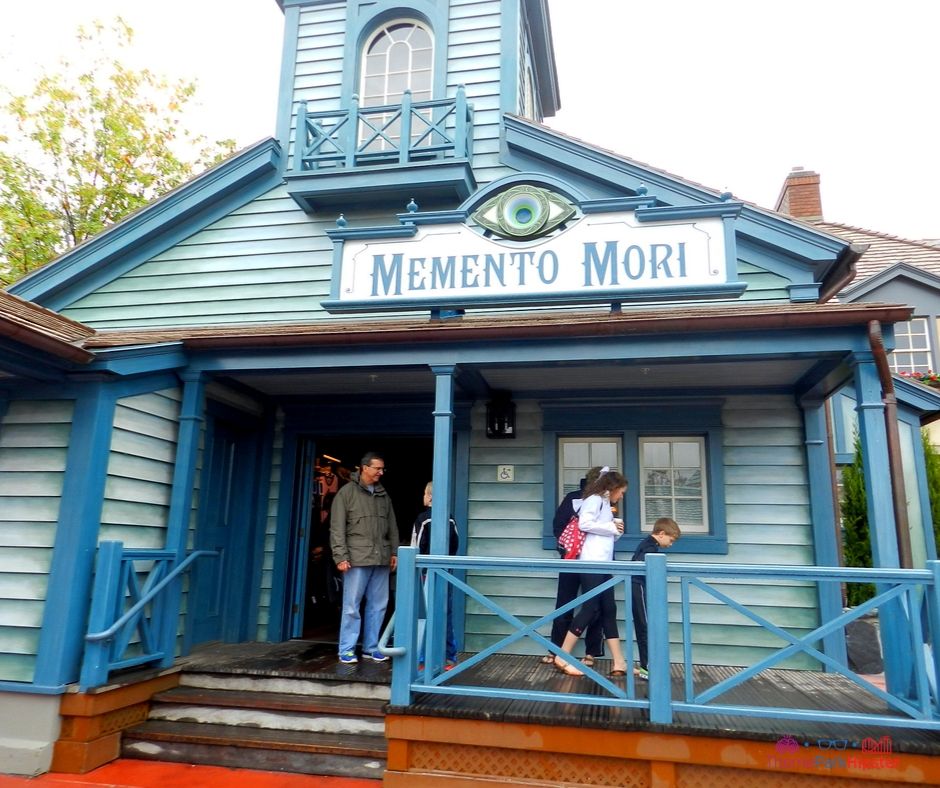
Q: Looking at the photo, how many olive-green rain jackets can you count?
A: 1